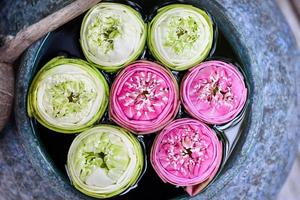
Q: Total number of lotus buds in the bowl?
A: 7